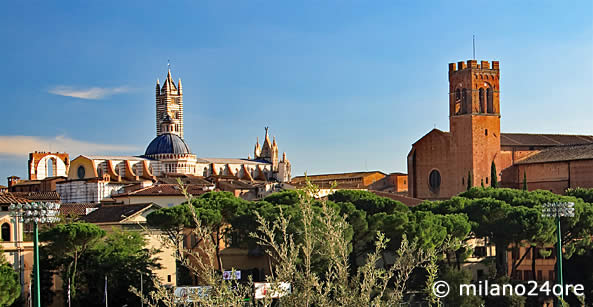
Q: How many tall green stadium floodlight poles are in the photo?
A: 2